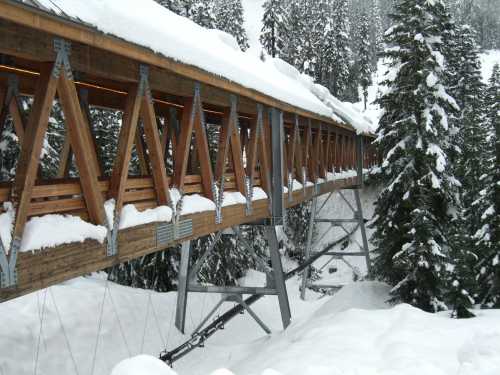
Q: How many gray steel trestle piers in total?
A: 2